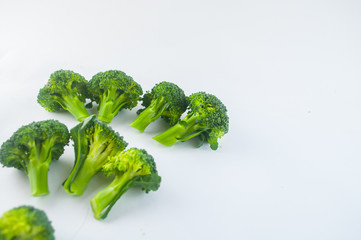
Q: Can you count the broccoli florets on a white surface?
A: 8